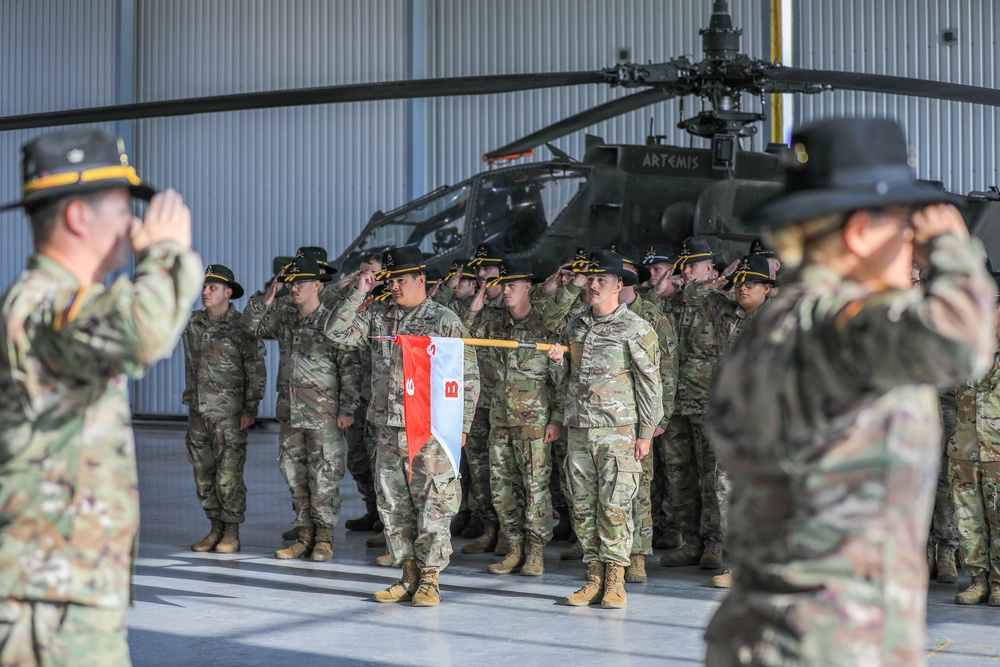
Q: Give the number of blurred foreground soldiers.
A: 2